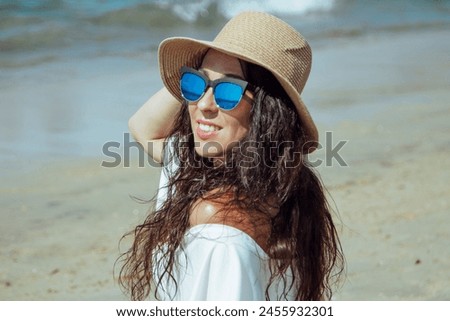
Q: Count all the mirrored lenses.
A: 2